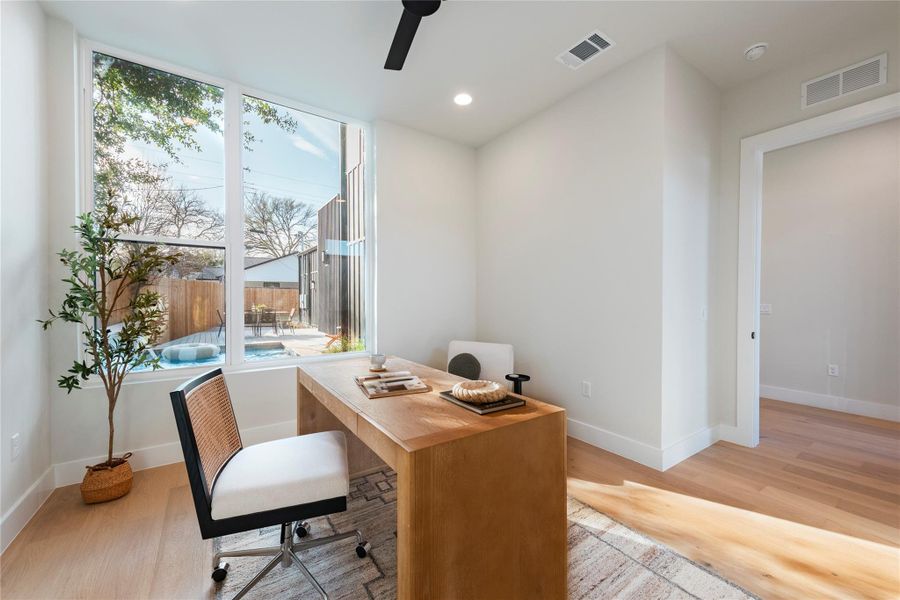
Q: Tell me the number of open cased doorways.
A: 1